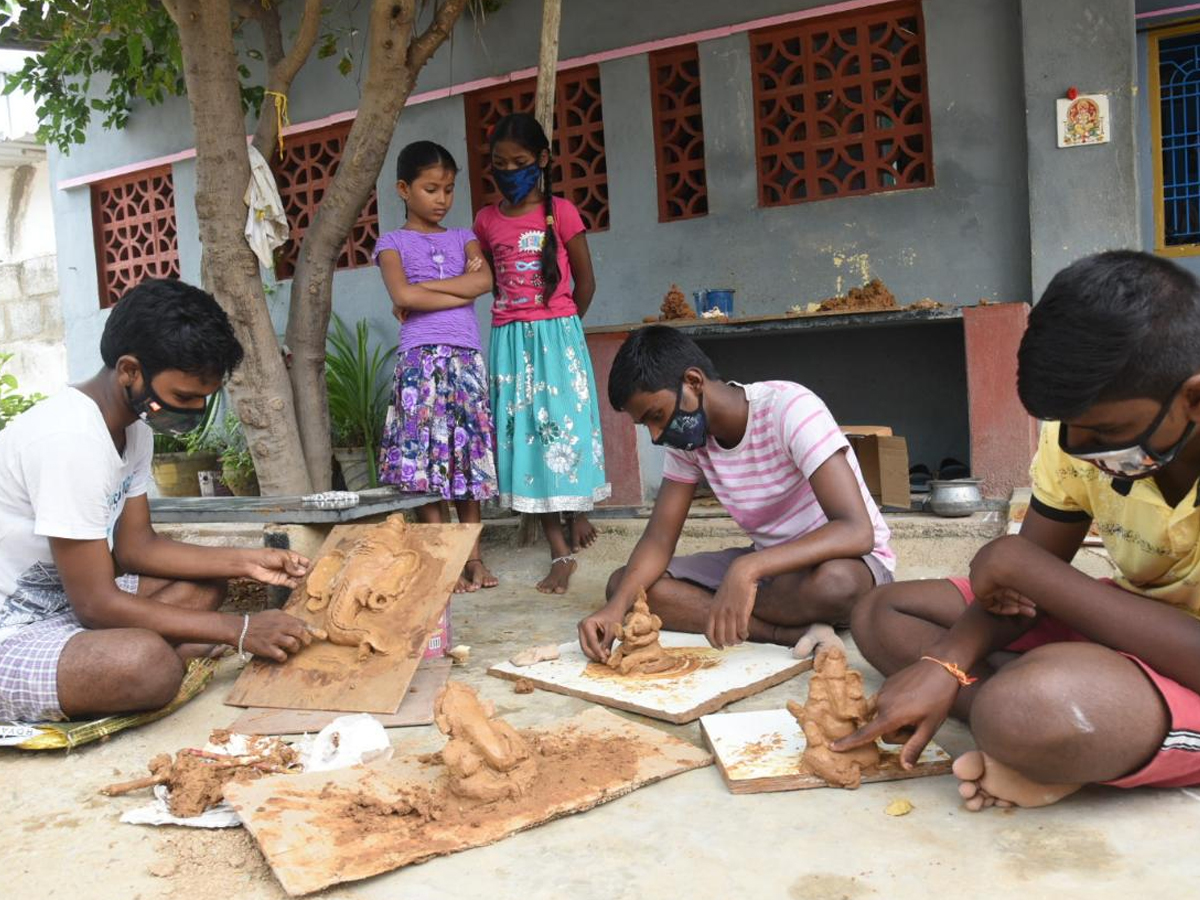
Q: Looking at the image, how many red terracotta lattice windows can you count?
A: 5